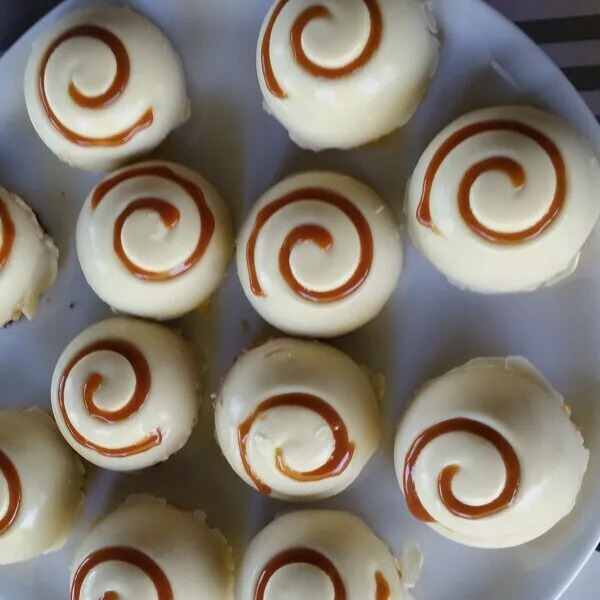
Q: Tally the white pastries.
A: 12